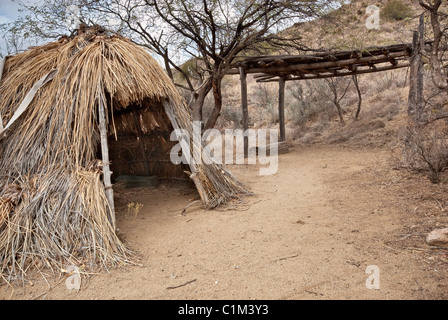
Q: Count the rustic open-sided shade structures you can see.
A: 1